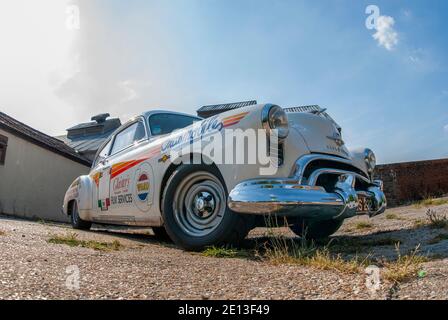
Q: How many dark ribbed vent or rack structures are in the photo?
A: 2